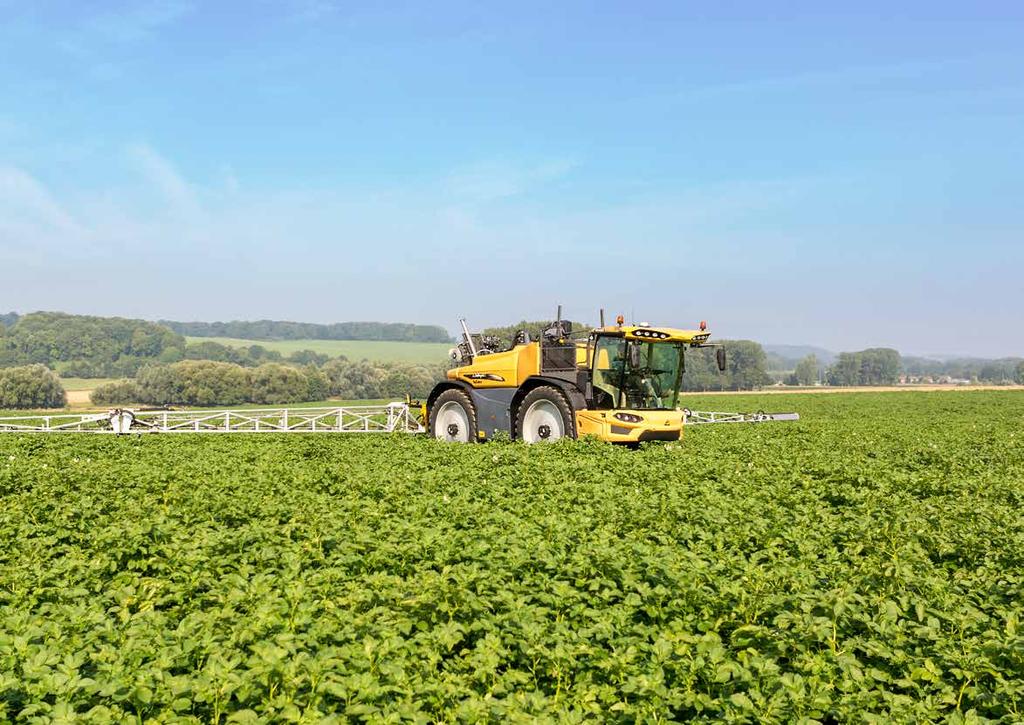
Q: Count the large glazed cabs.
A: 1